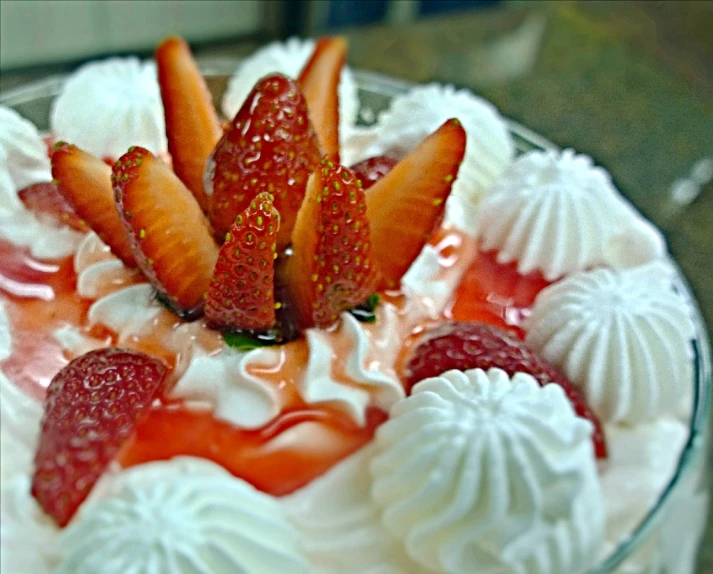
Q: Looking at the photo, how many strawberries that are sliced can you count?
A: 7